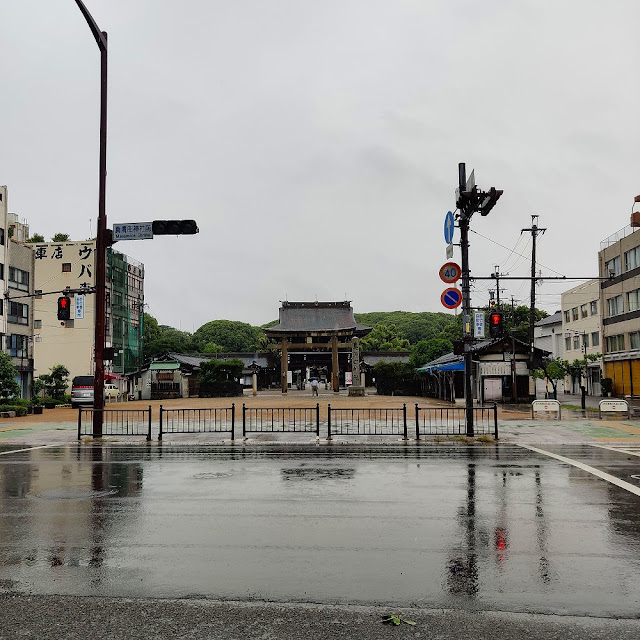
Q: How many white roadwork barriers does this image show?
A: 2